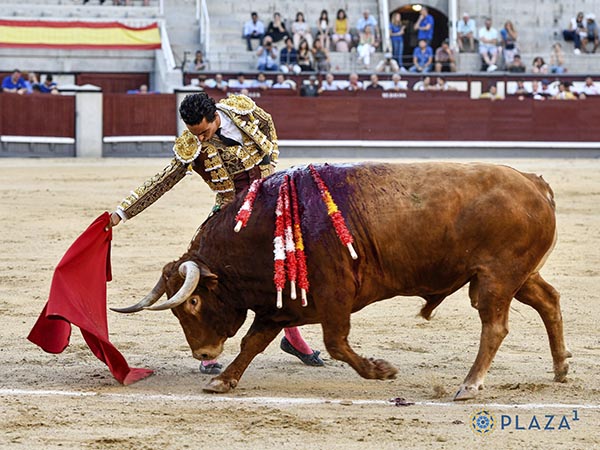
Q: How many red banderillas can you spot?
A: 5